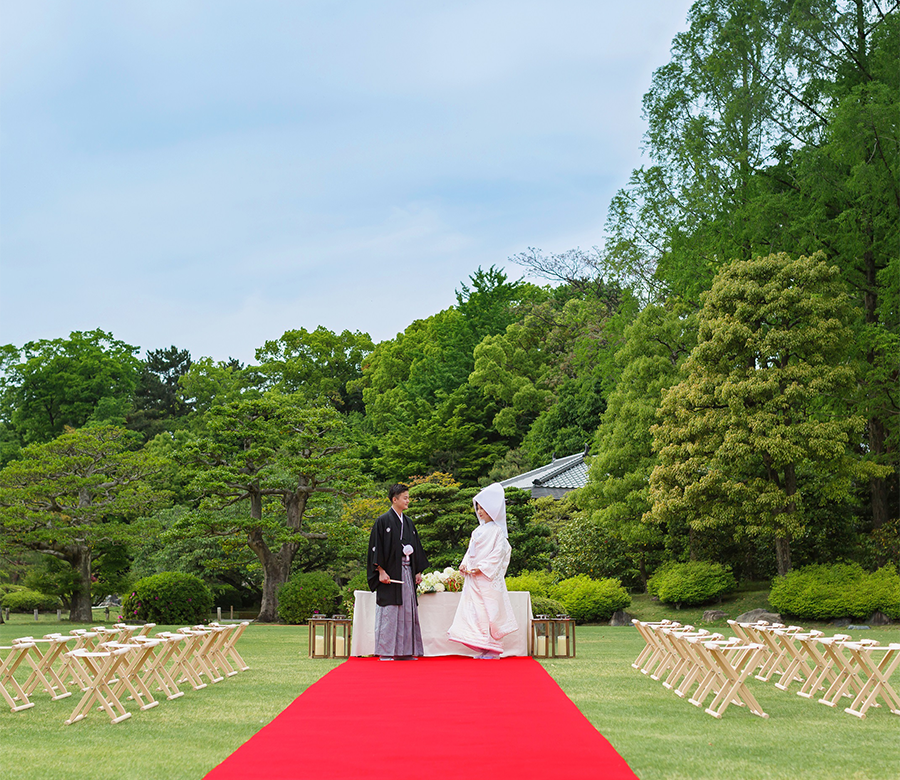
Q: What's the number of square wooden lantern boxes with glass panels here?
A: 4